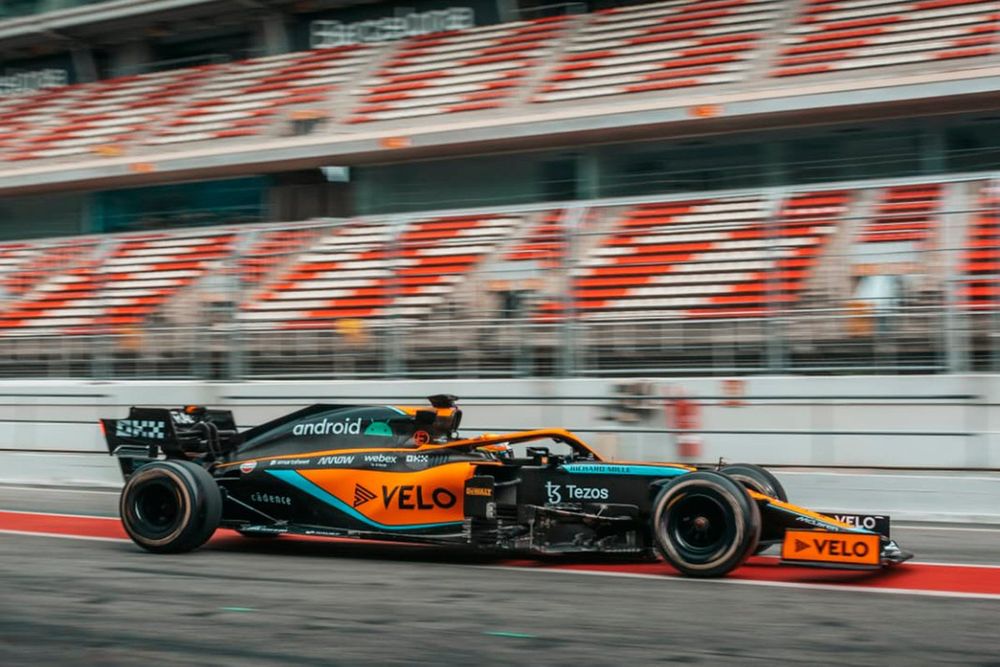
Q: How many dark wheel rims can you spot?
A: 2